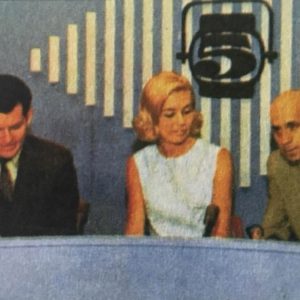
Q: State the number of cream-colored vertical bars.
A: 14